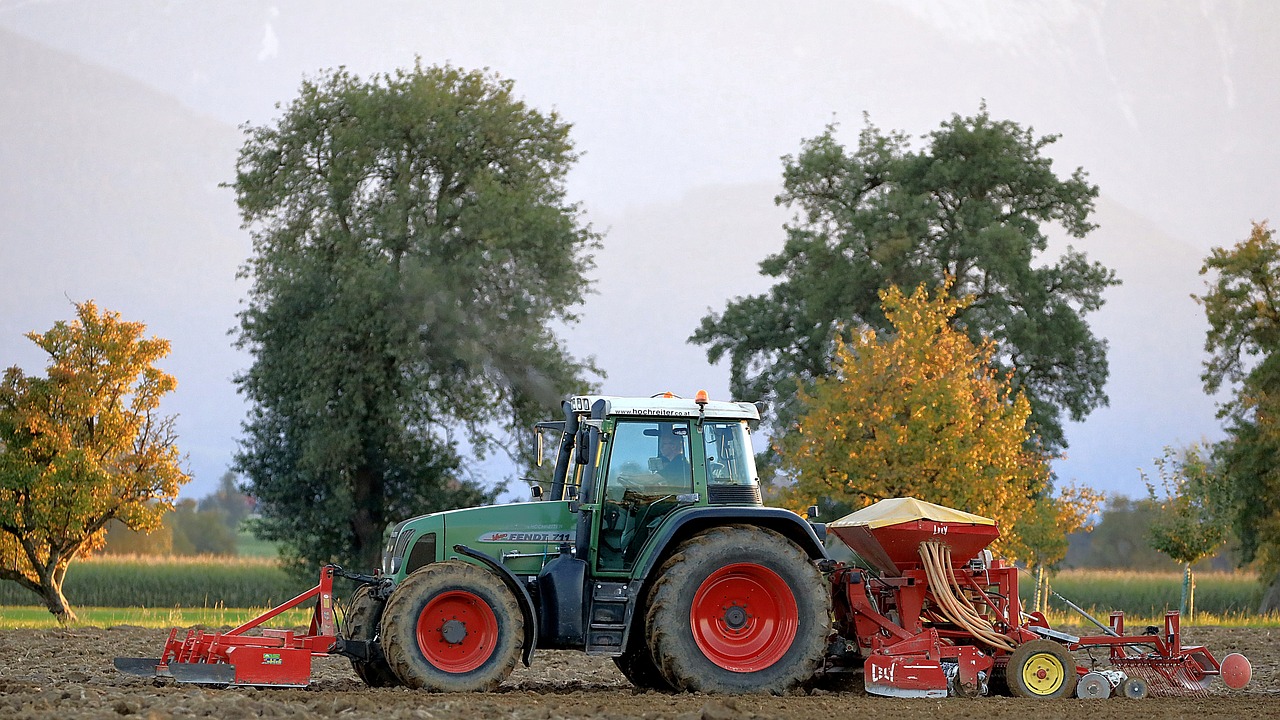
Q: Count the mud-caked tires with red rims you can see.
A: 2